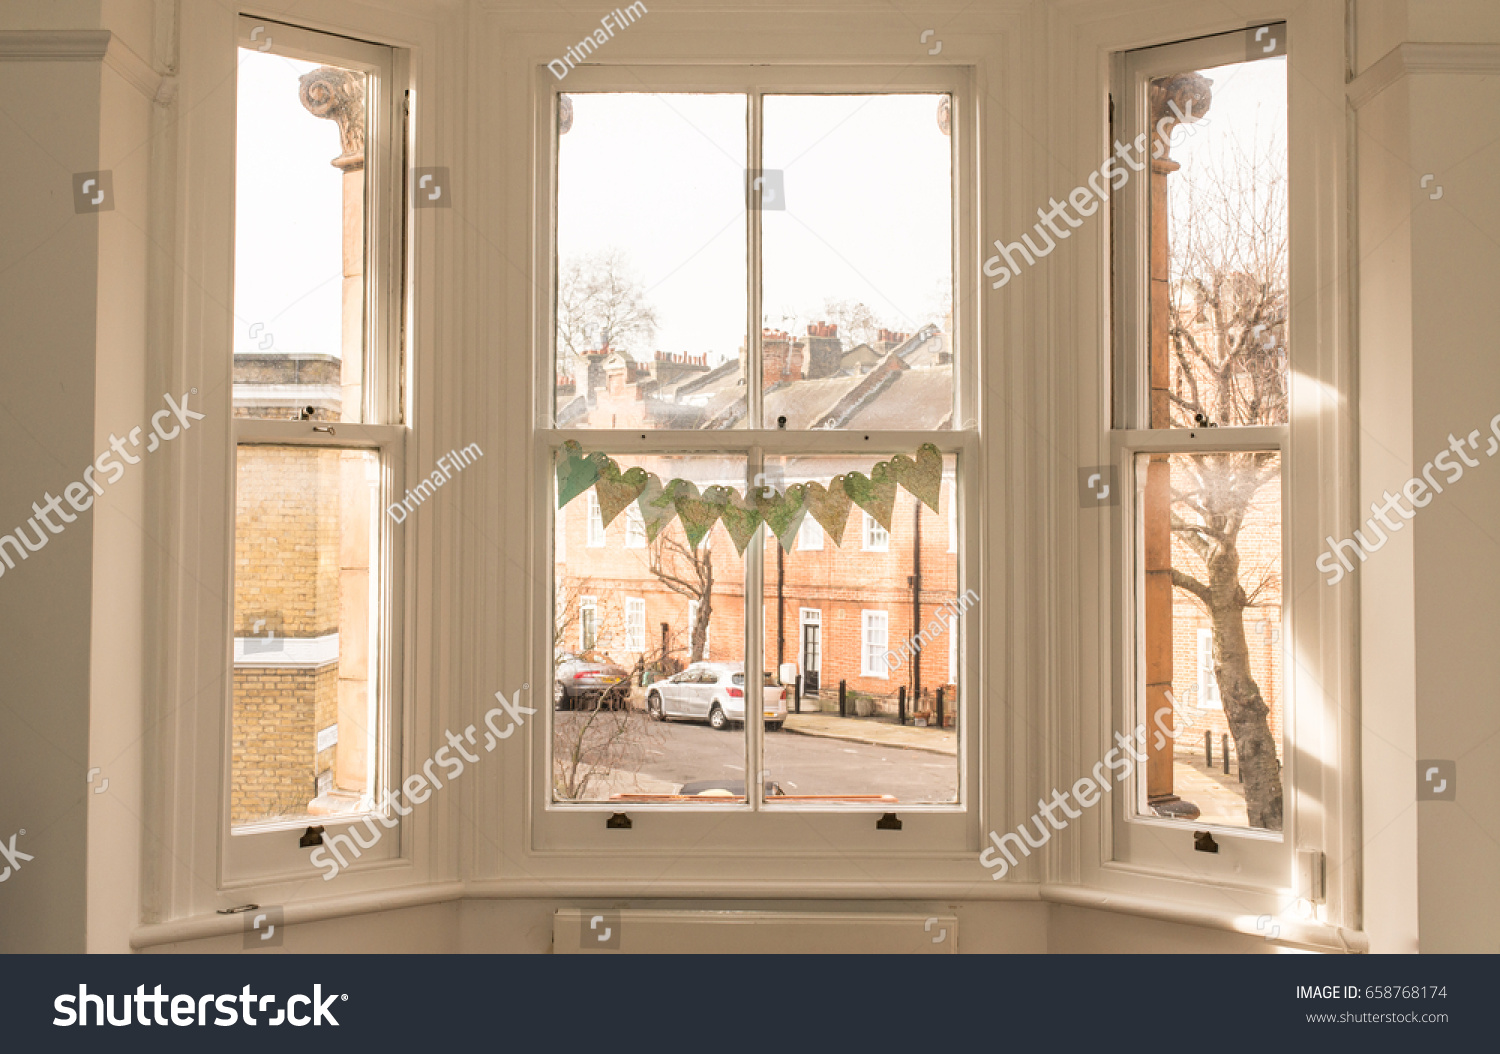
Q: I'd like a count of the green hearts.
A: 9